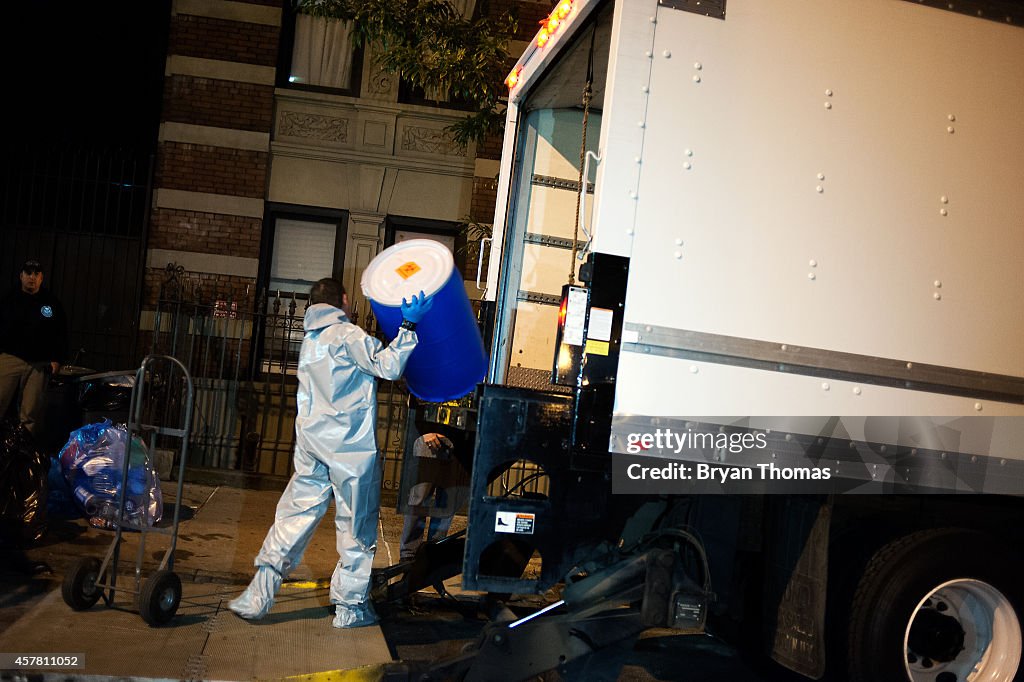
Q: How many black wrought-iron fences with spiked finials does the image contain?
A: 1